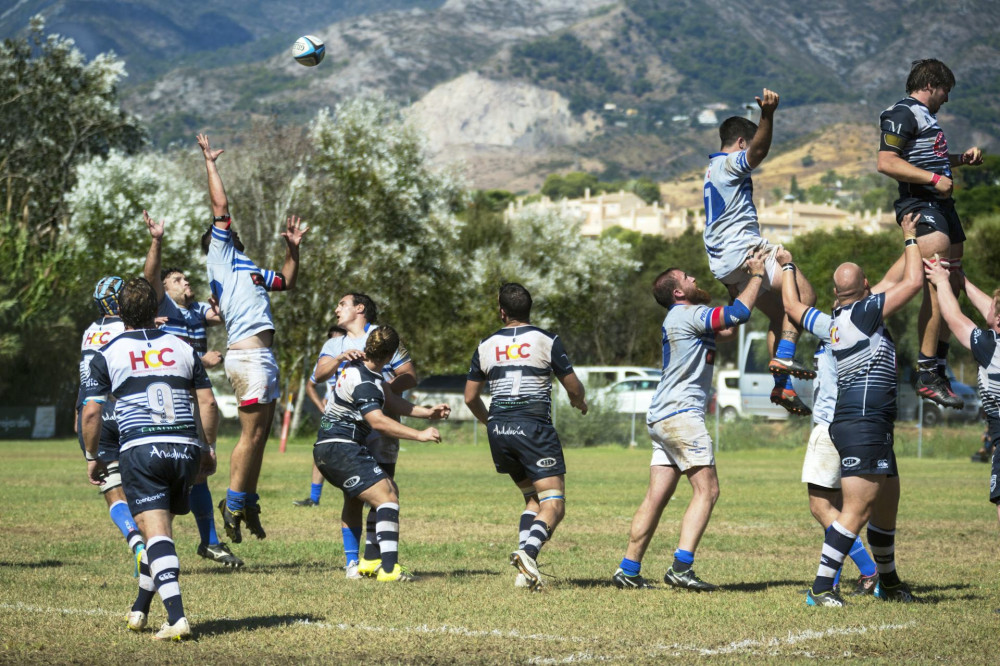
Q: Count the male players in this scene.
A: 14